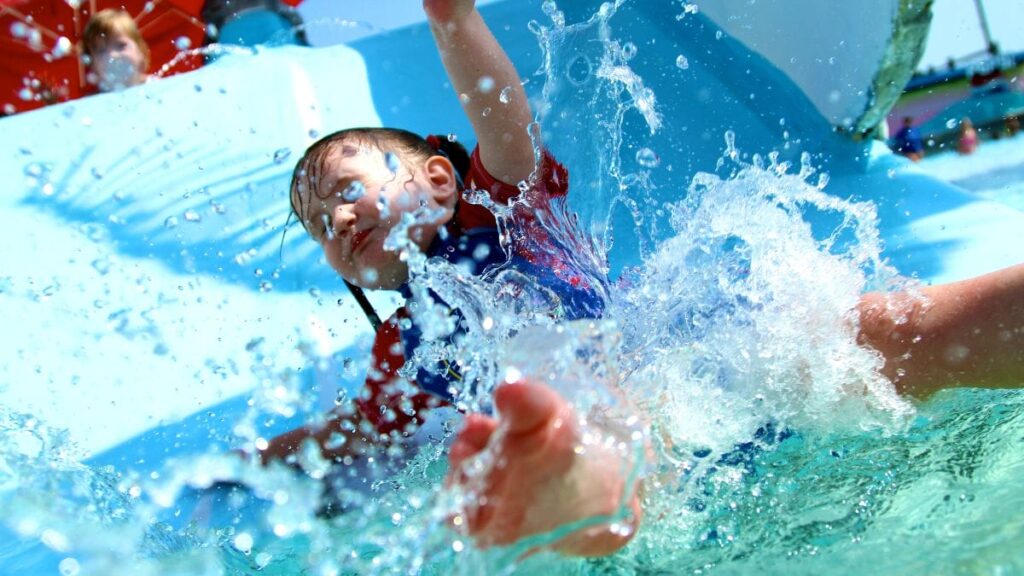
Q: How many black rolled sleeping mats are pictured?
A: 0